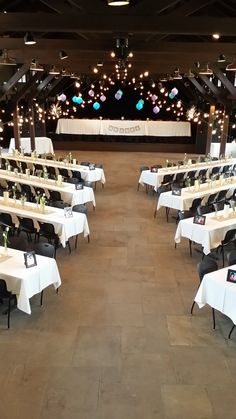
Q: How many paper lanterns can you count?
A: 14